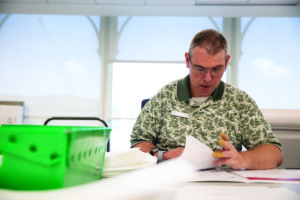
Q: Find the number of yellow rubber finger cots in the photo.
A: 3